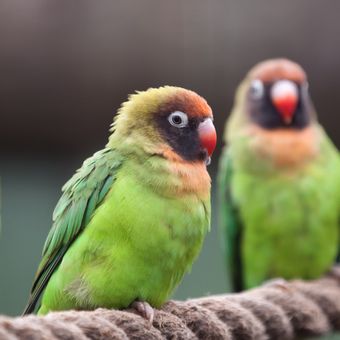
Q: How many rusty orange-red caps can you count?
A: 2